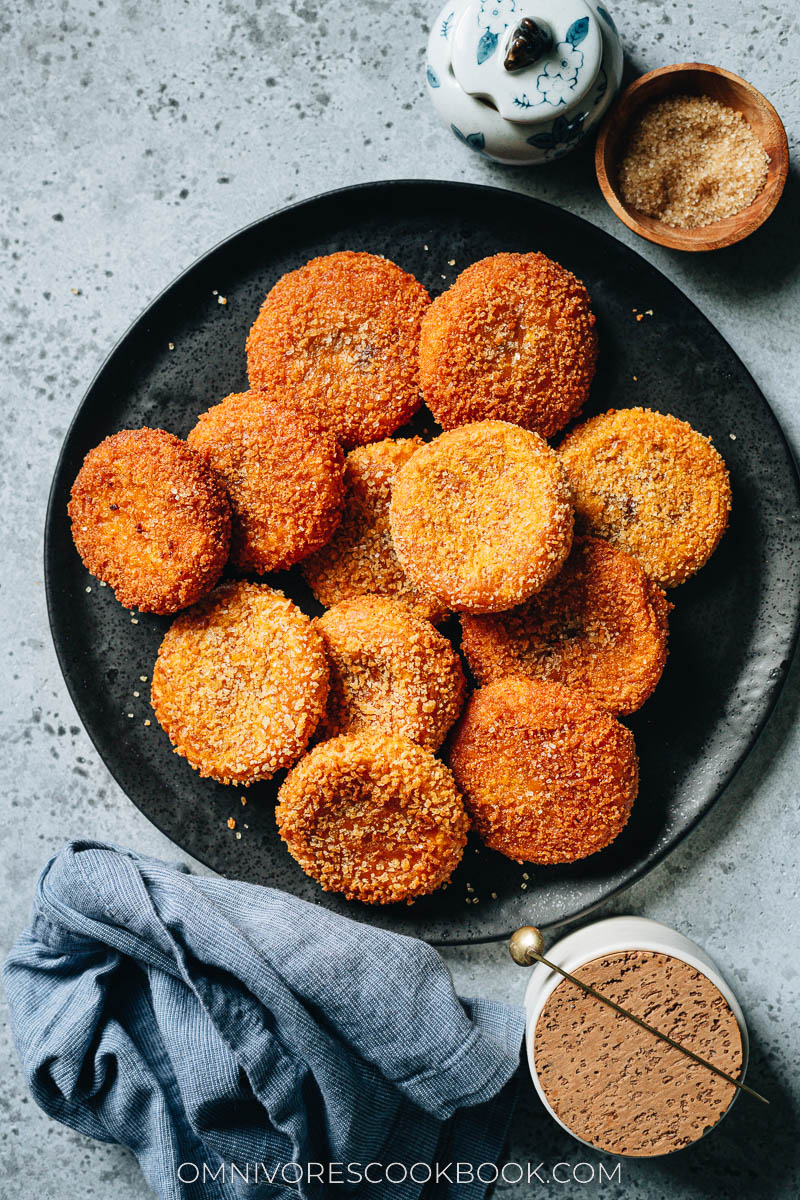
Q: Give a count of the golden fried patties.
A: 12